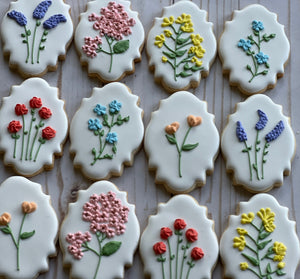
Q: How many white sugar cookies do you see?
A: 12